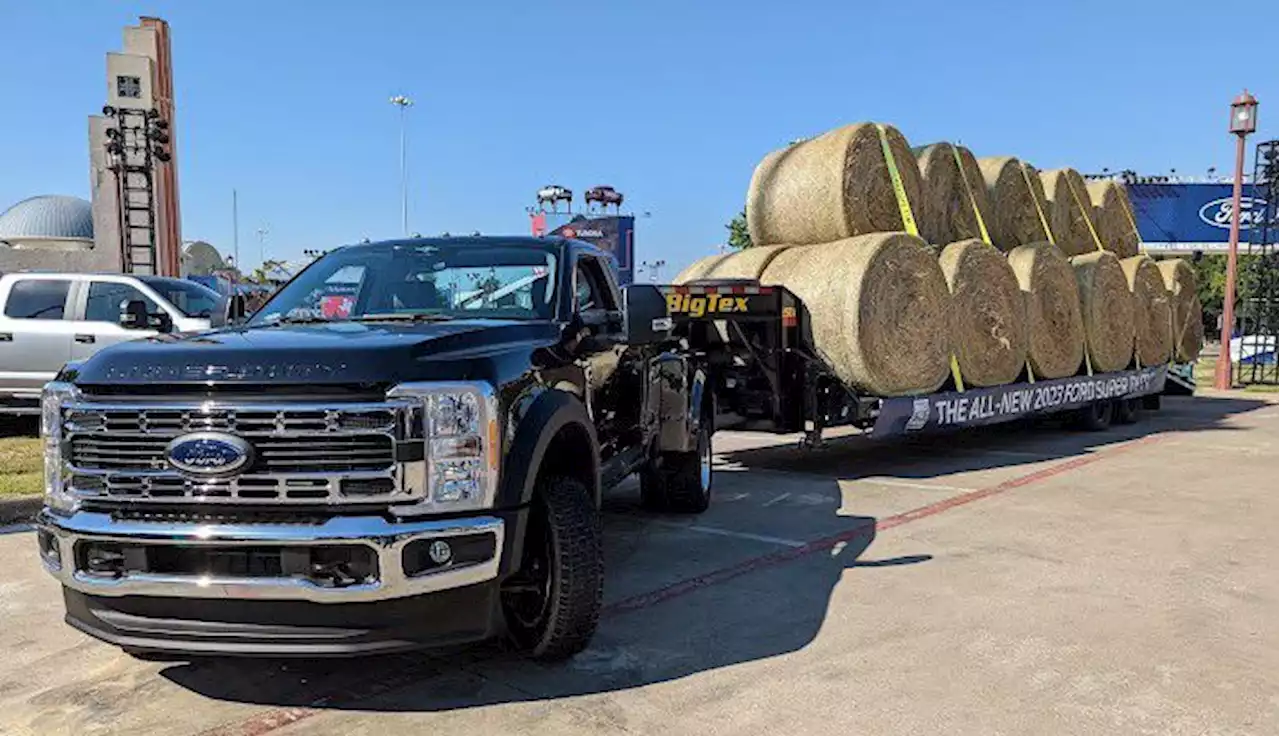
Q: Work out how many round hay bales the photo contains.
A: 12